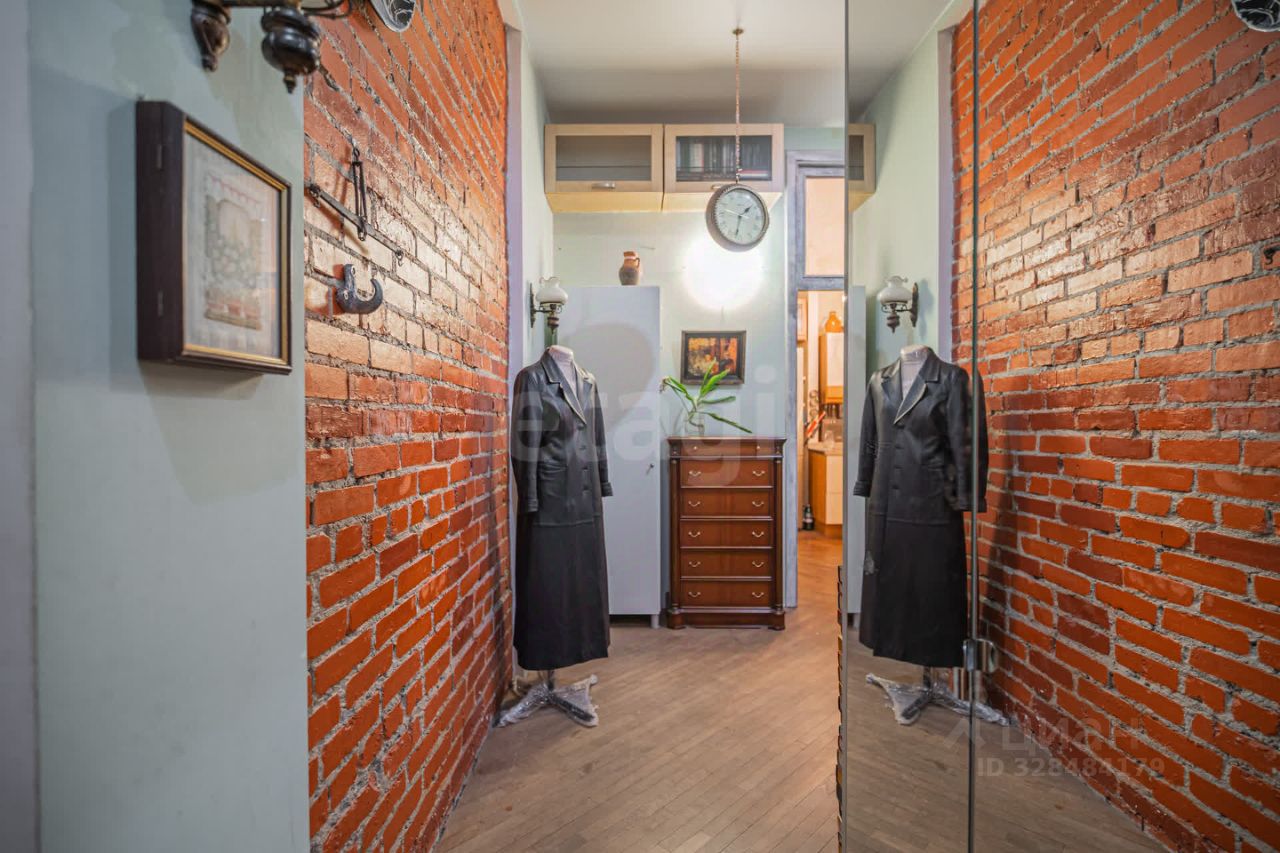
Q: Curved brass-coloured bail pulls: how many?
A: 10